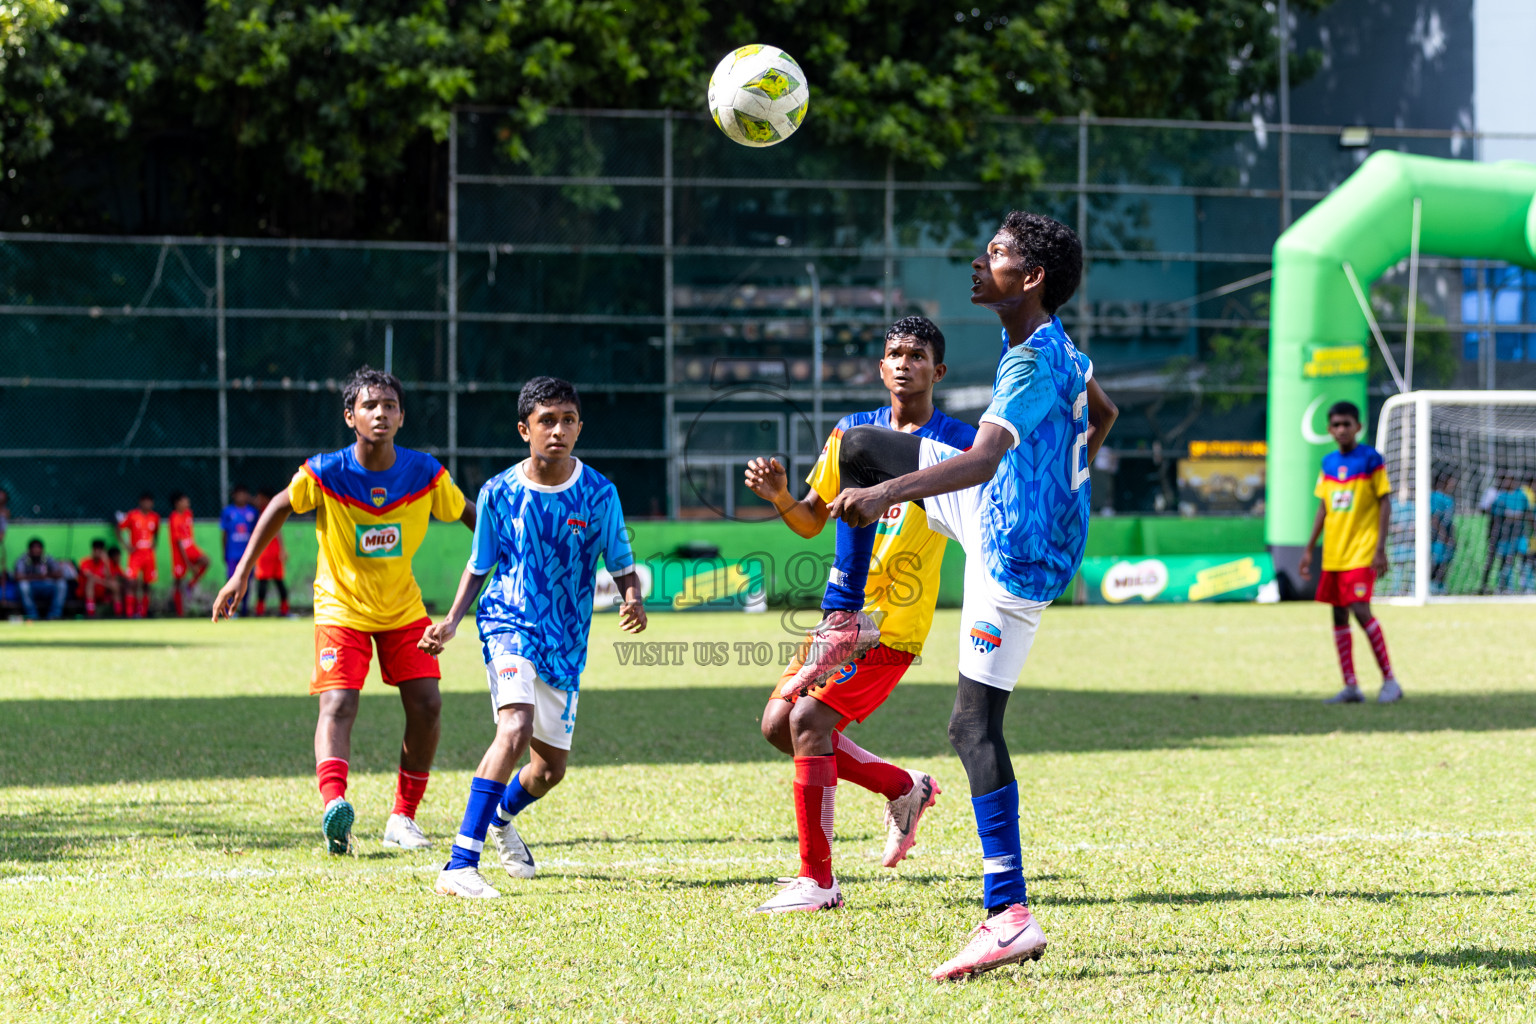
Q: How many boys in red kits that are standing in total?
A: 3